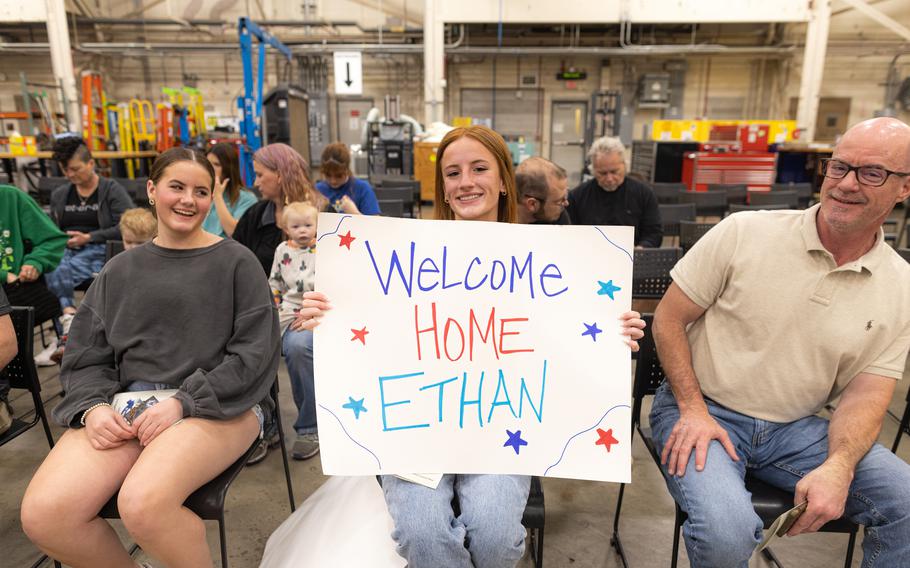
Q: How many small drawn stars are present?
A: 7